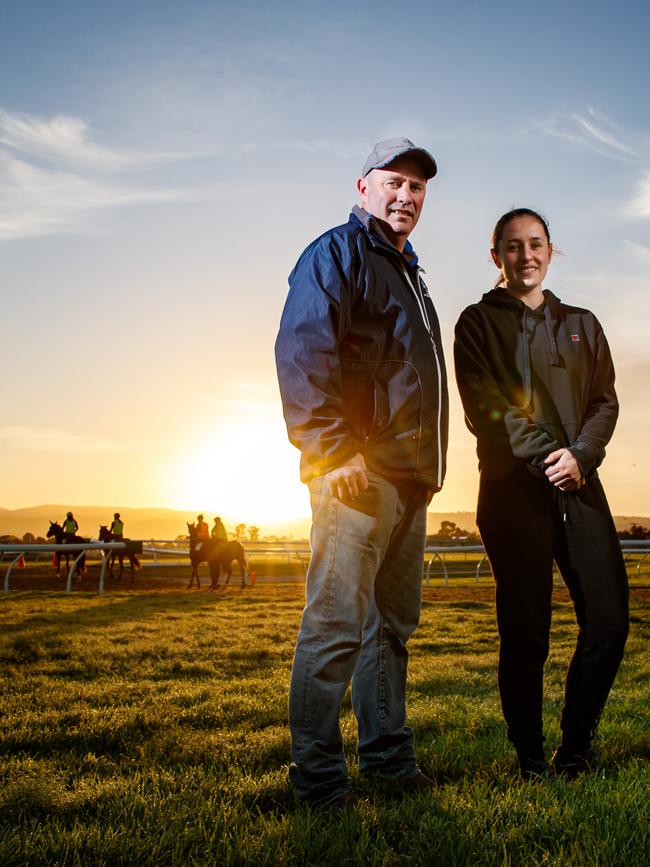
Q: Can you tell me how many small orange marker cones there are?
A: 3